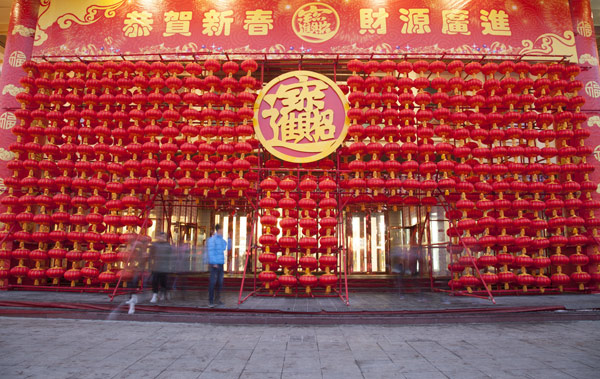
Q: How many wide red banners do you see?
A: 1